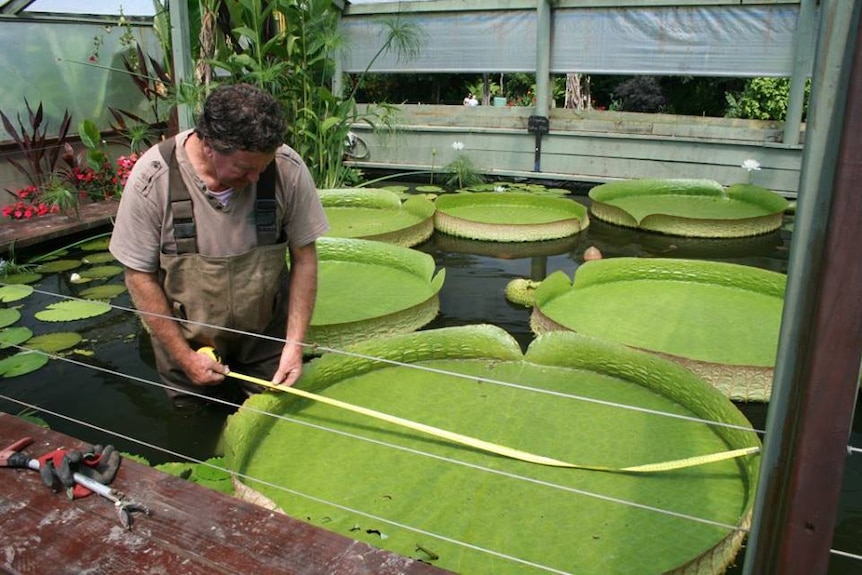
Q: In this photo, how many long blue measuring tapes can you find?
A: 0